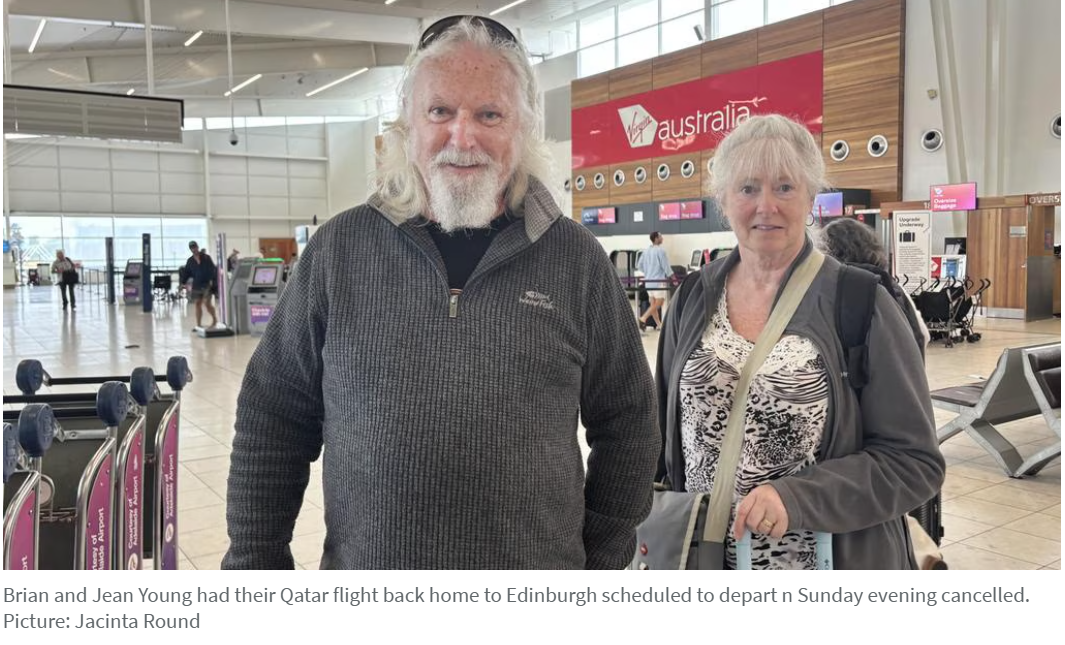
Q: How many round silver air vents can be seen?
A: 12